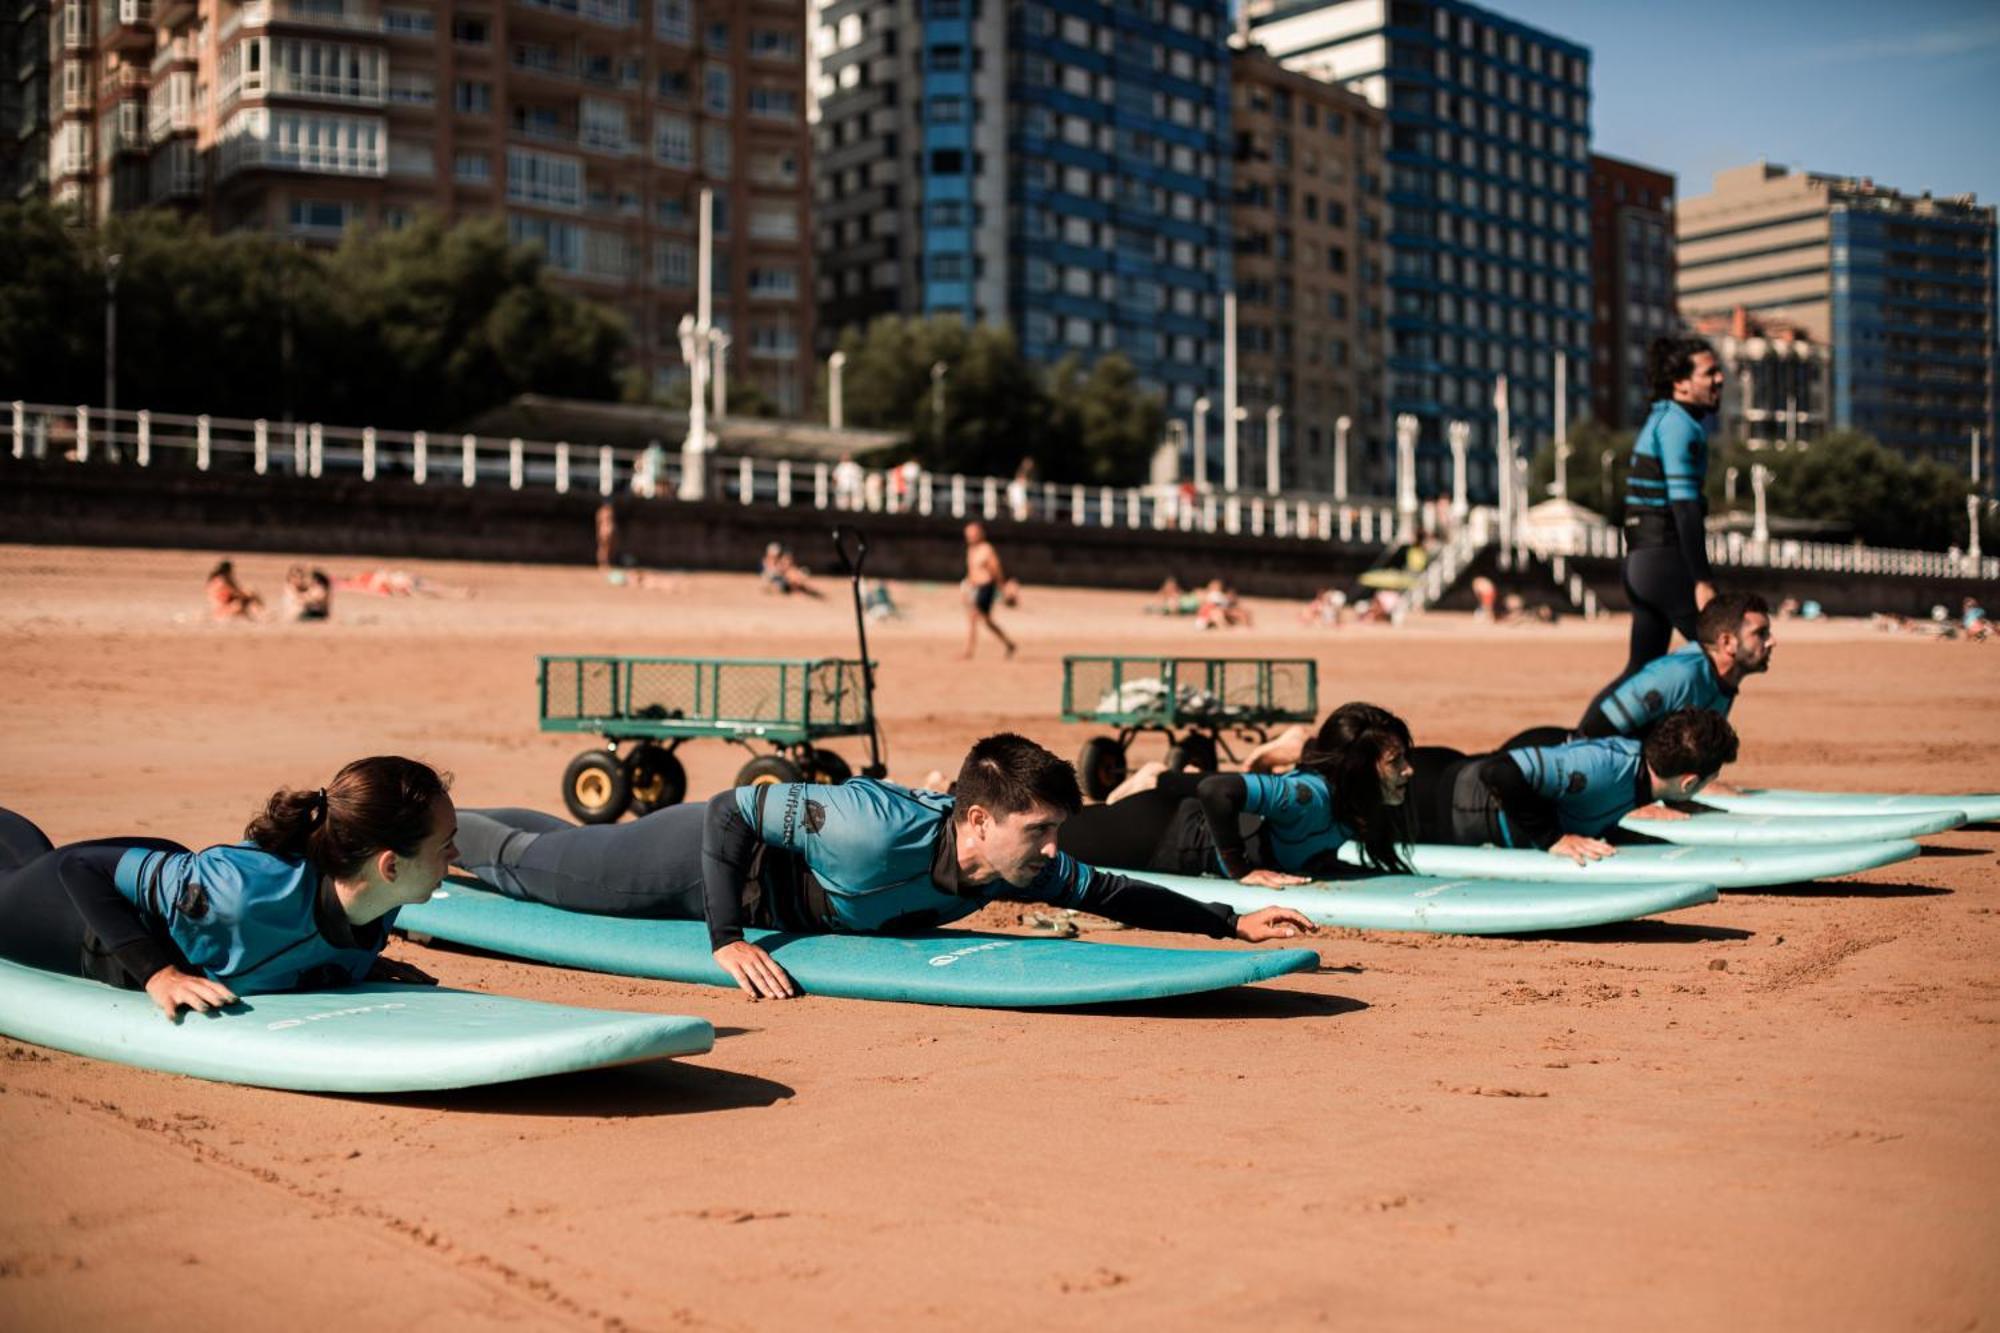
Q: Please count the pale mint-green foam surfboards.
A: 5